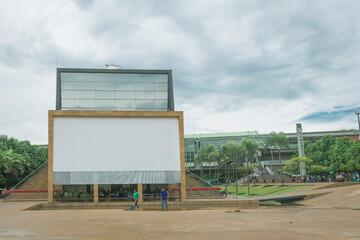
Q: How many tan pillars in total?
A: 4